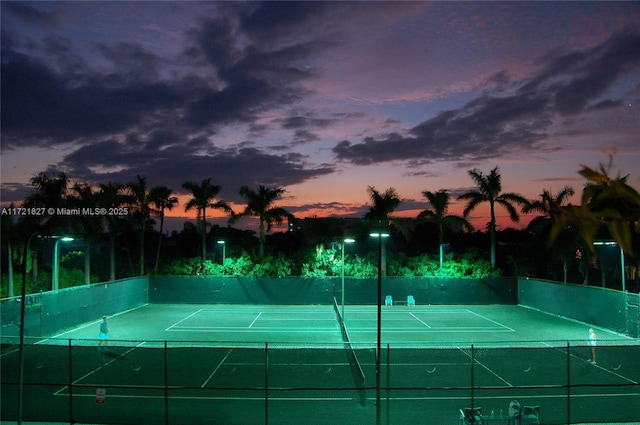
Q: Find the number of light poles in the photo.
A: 7